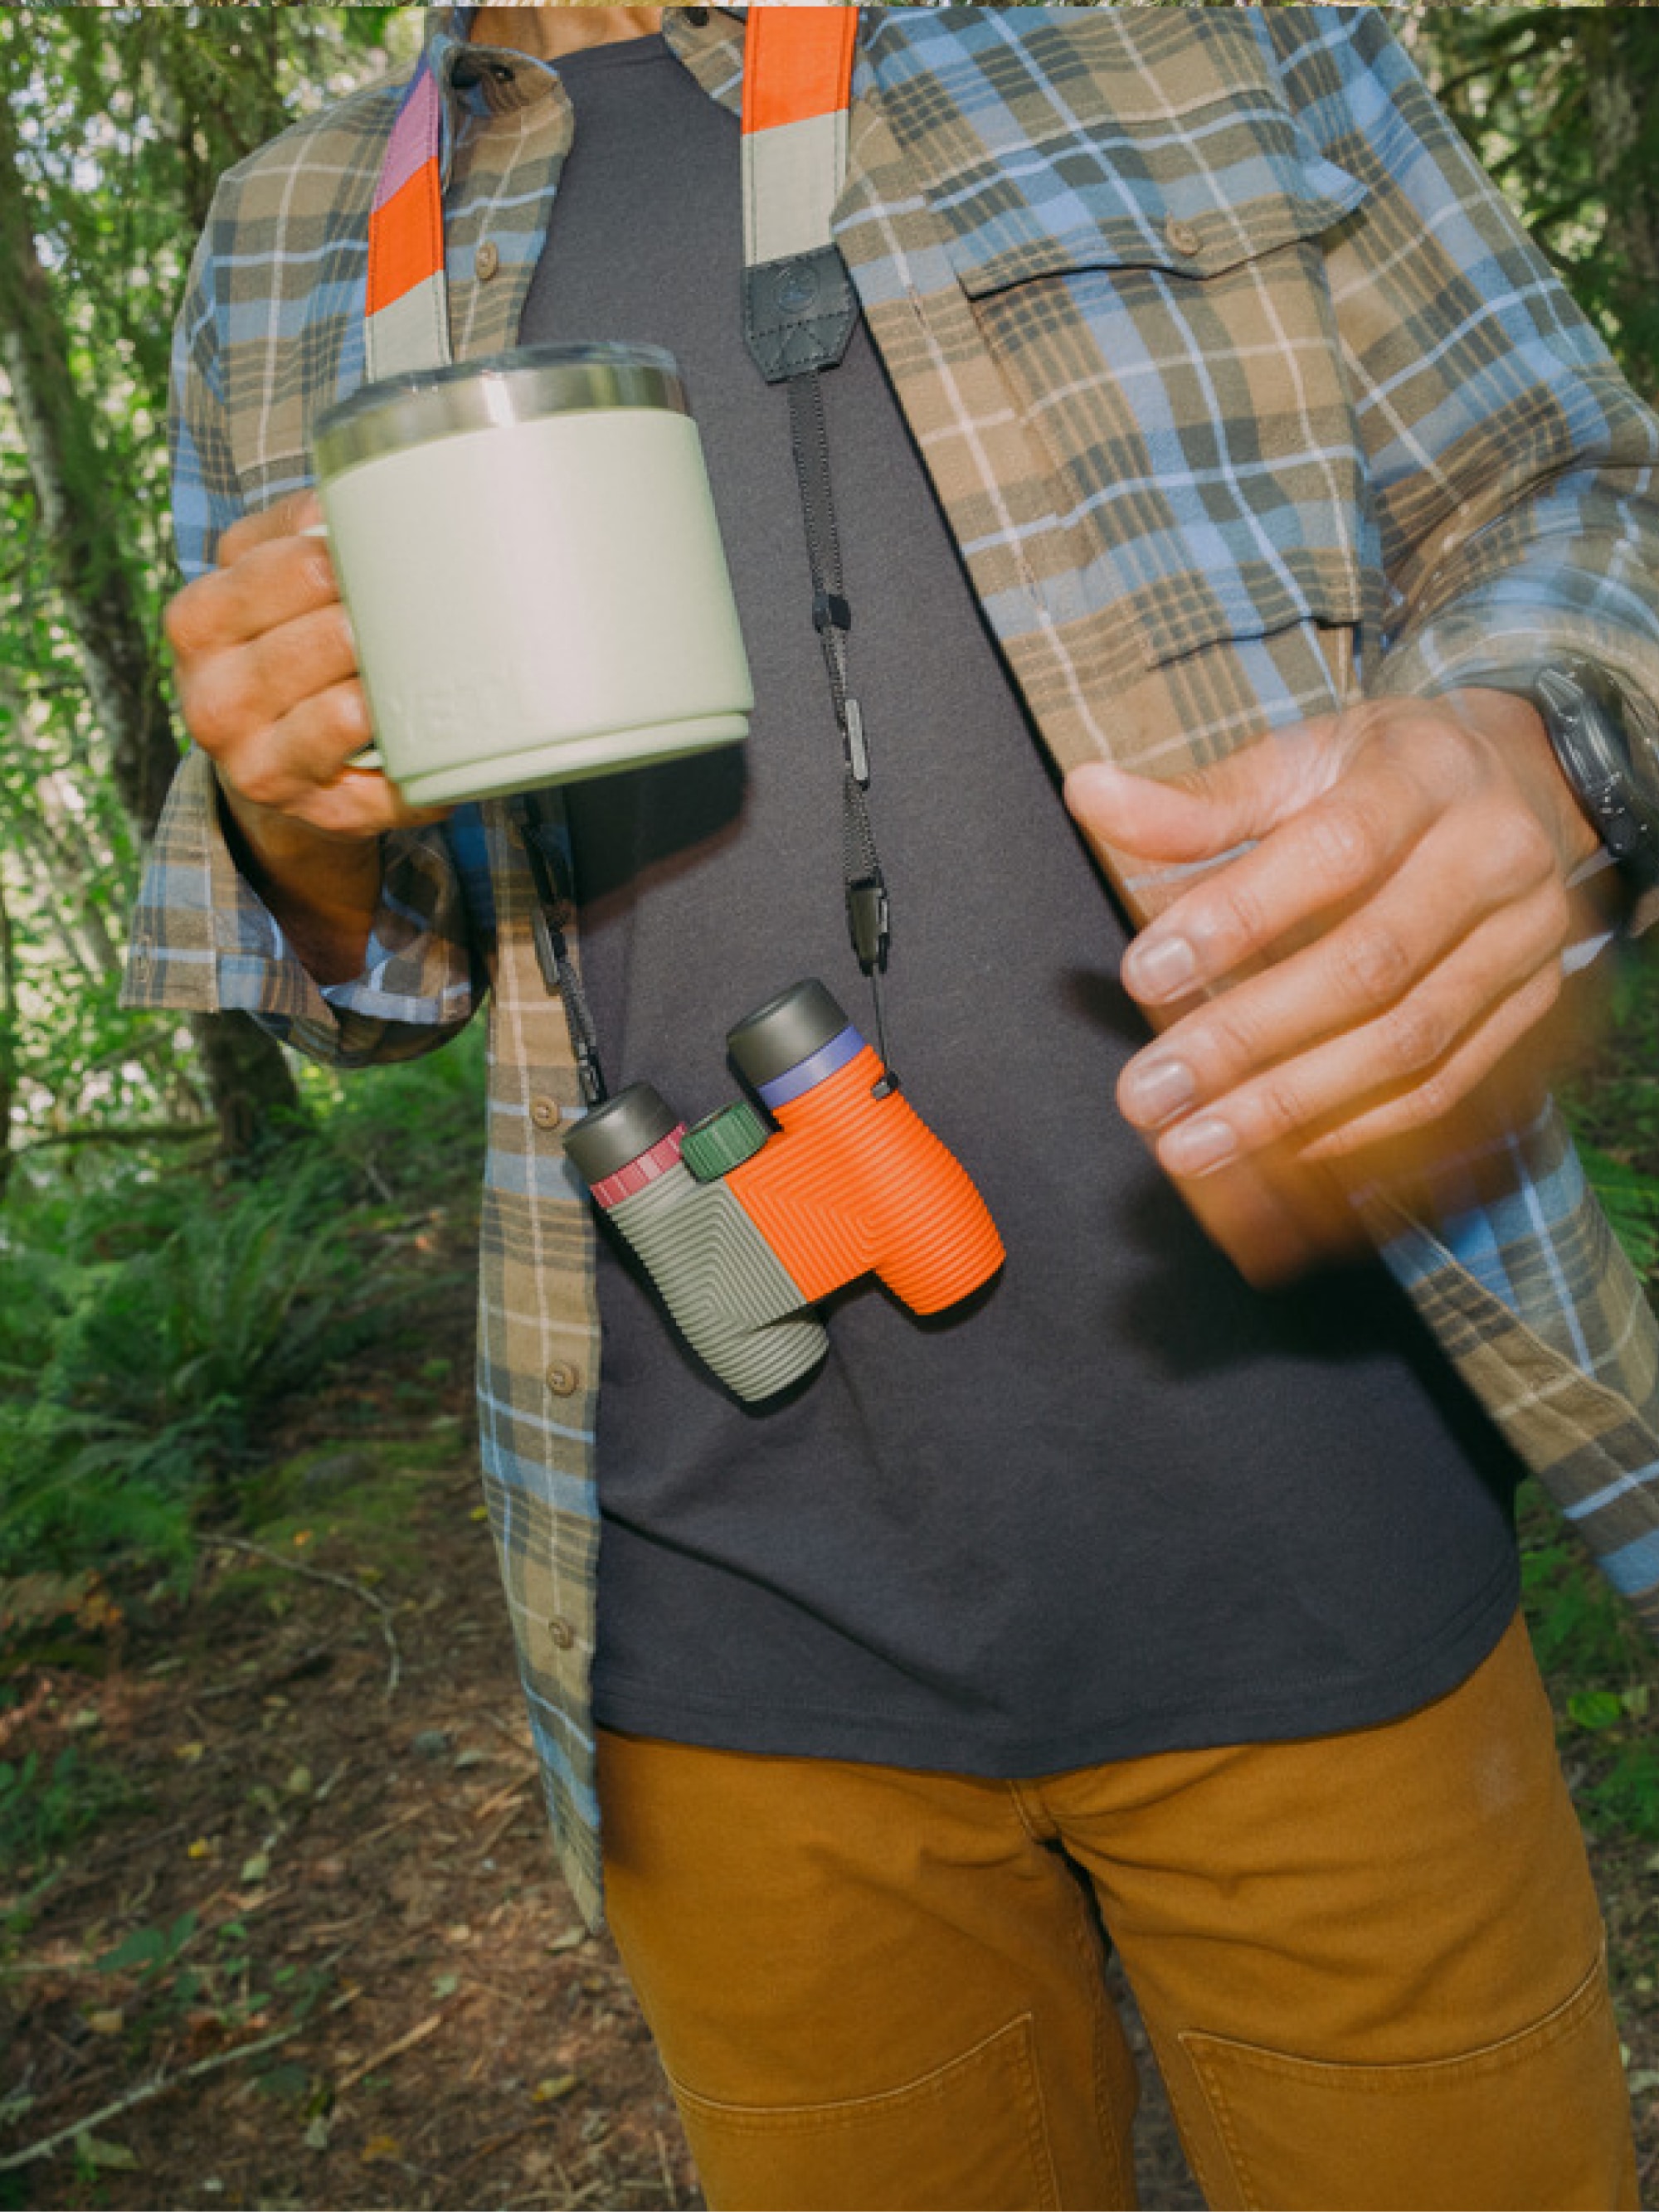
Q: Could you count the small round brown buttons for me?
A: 5